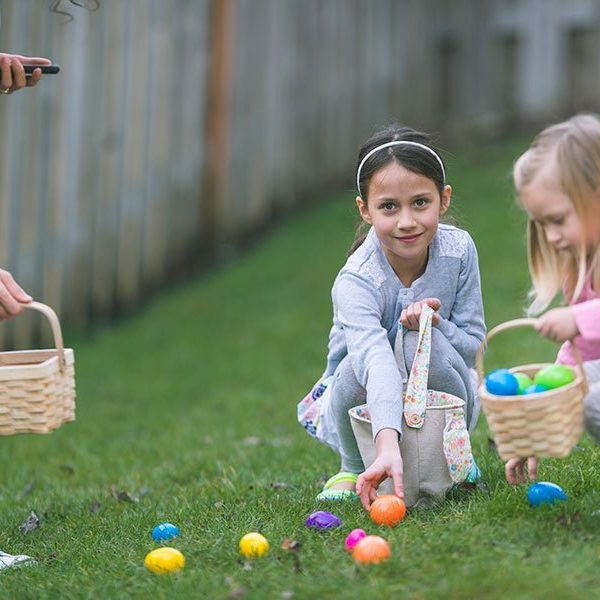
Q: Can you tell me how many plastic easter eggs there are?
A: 12